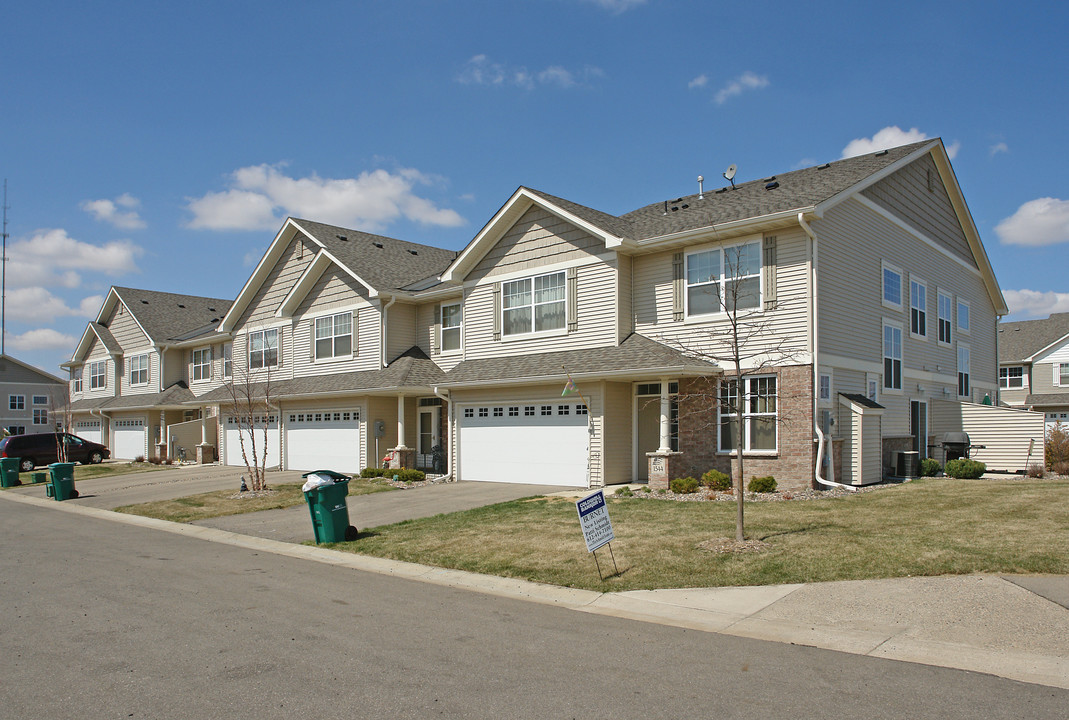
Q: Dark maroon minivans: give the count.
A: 1